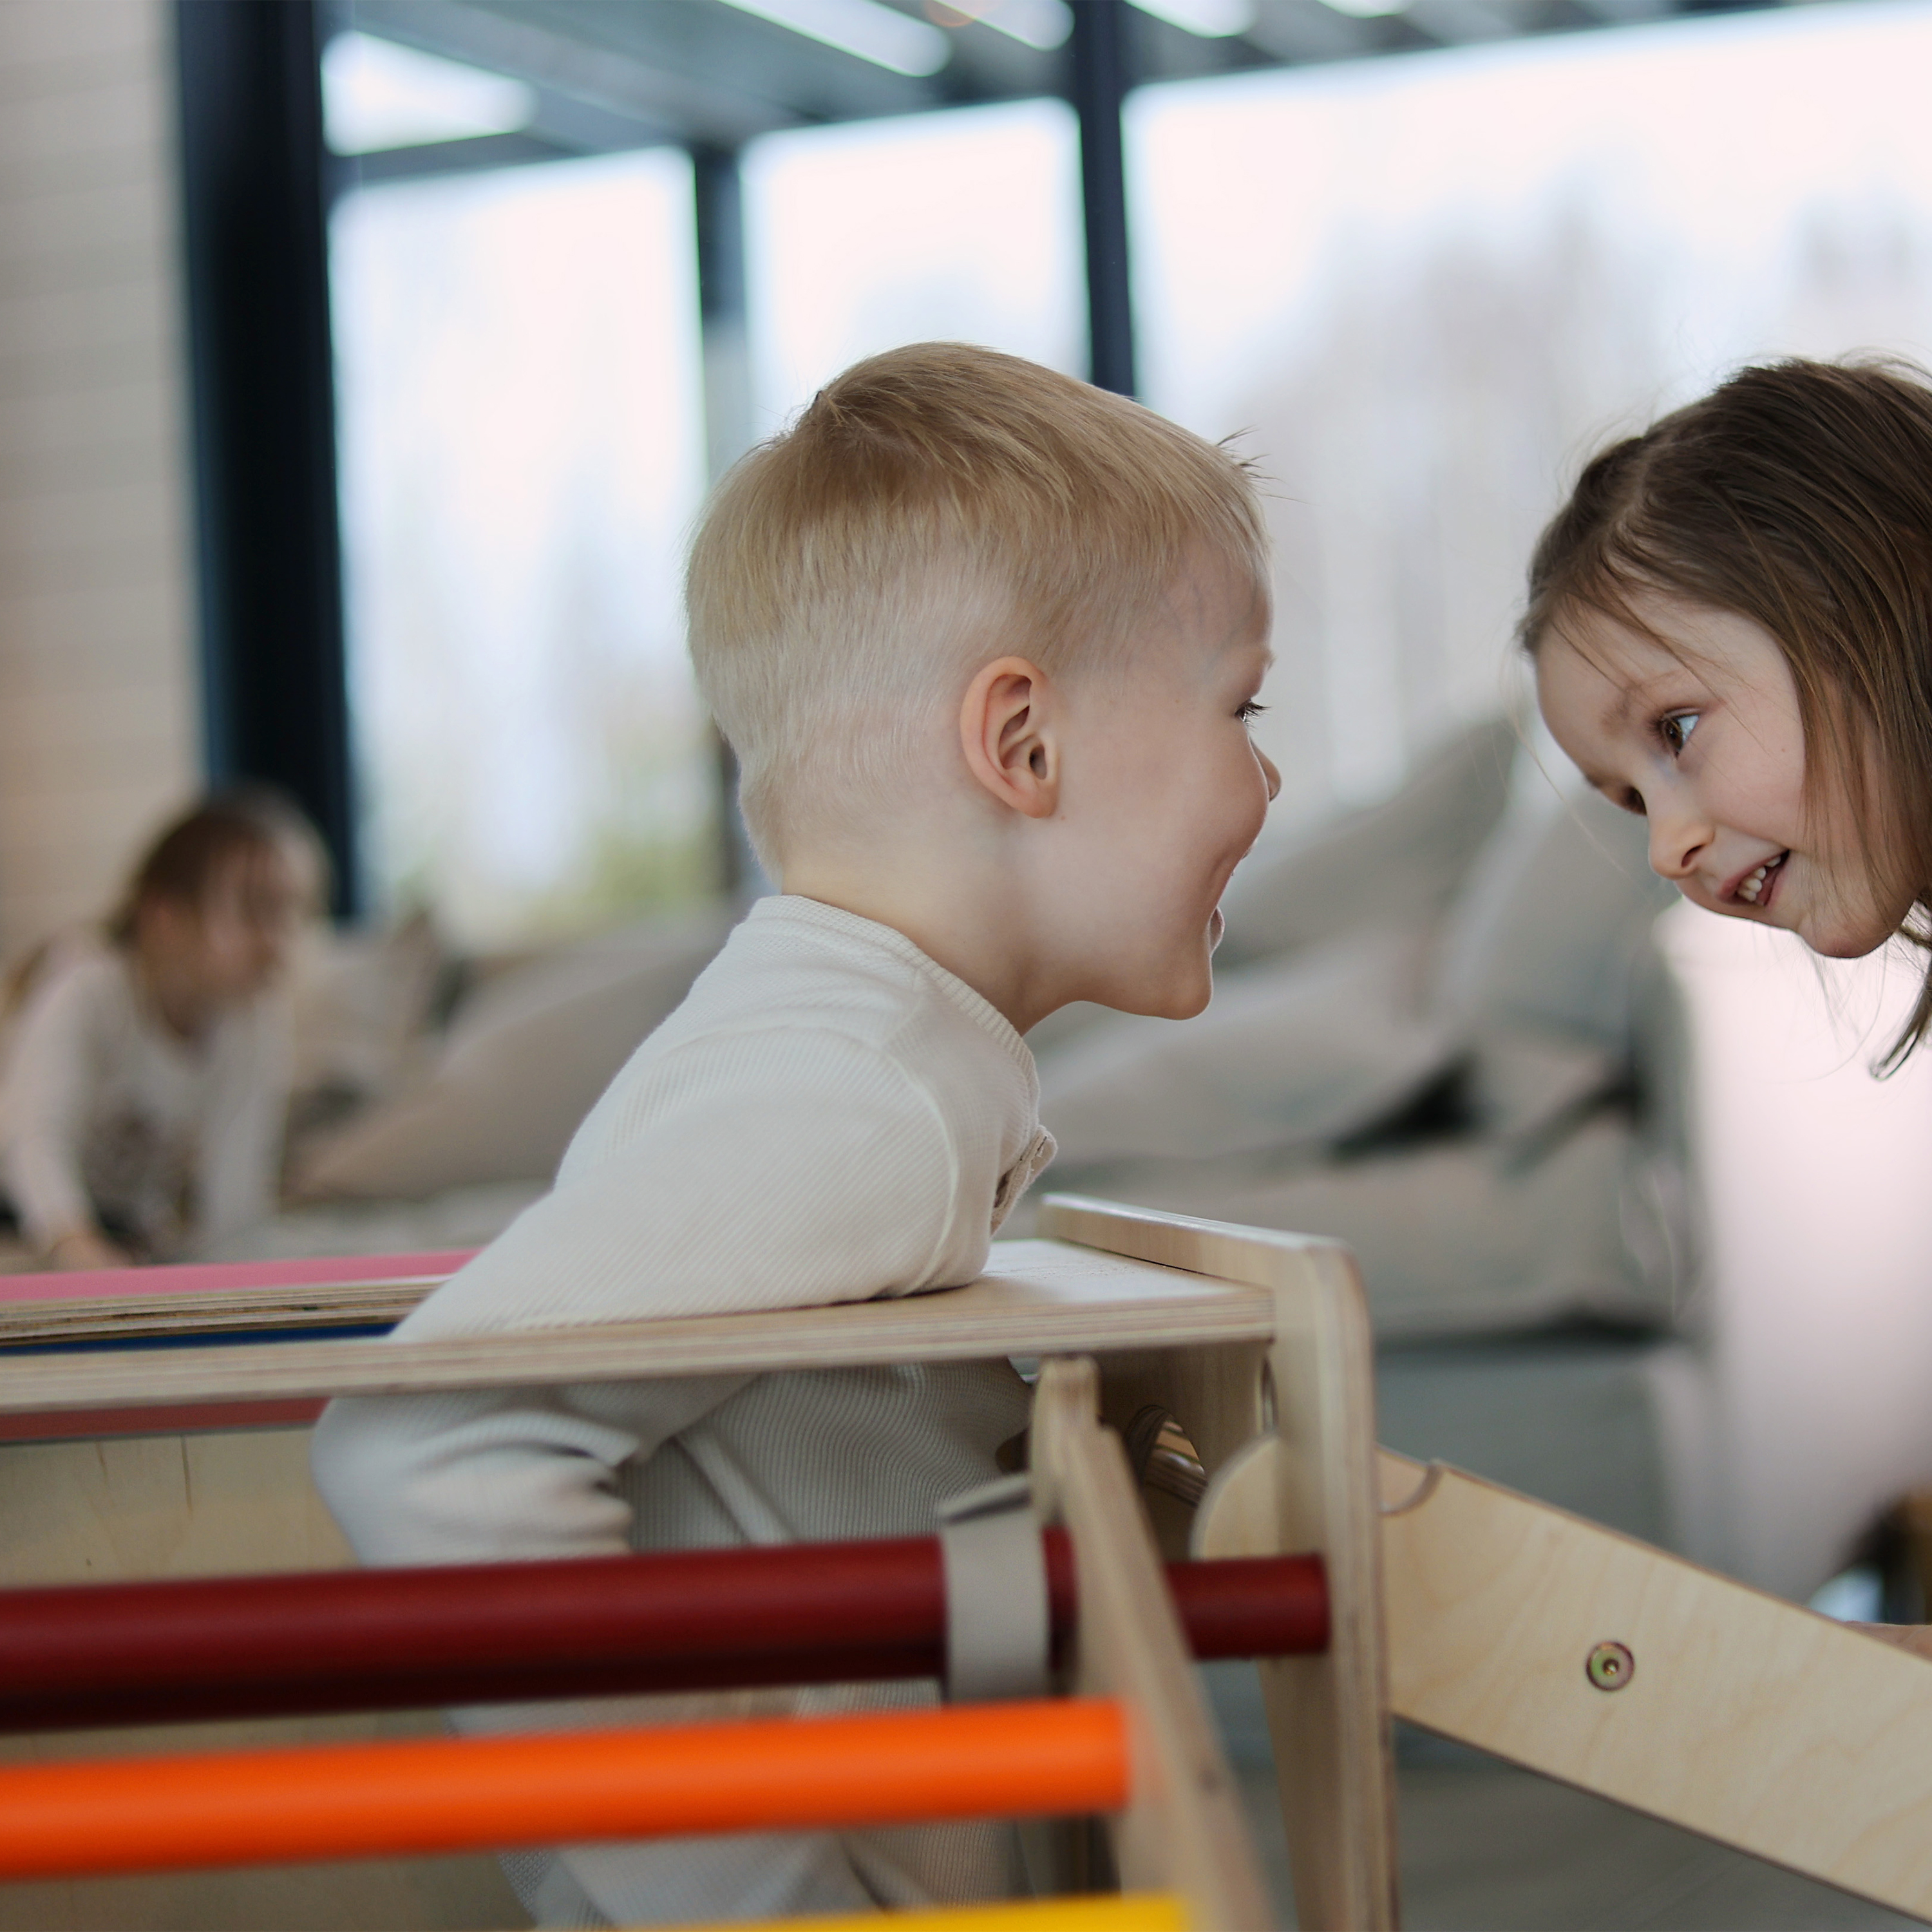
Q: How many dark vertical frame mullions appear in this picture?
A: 3